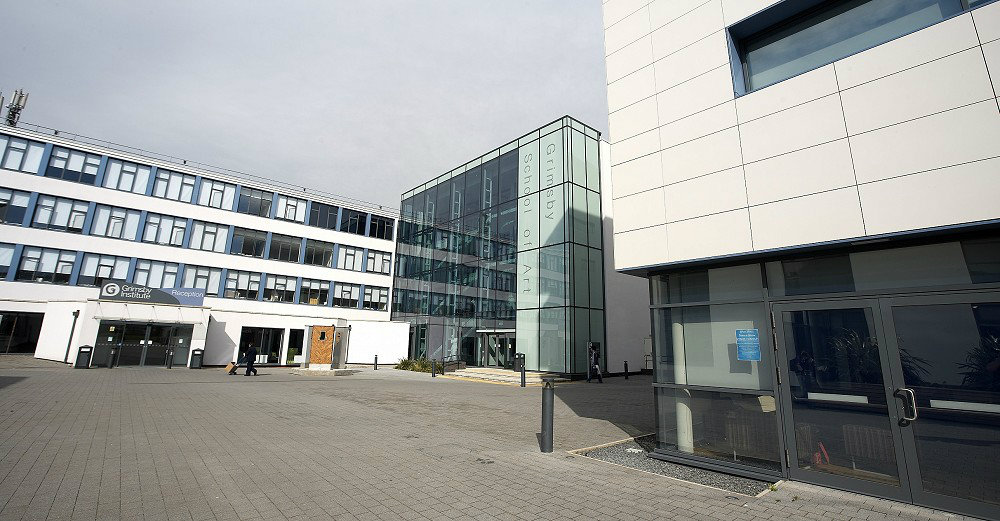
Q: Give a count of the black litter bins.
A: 3